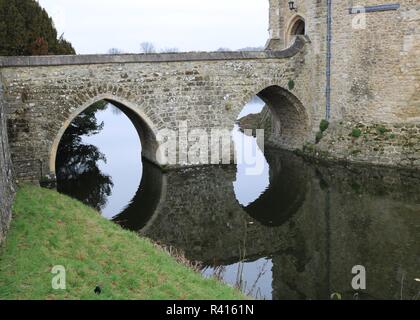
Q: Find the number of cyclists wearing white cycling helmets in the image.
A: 0